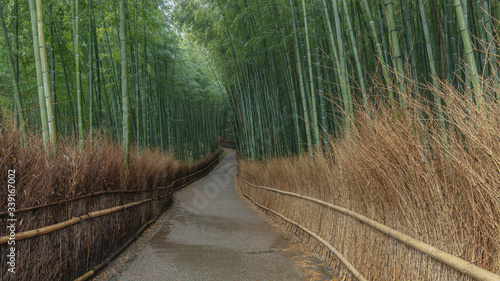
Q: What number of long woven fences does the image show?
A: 2